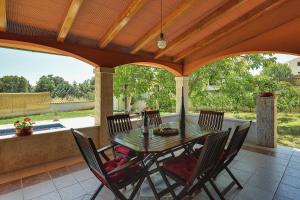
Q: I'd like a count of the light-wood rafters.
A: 6